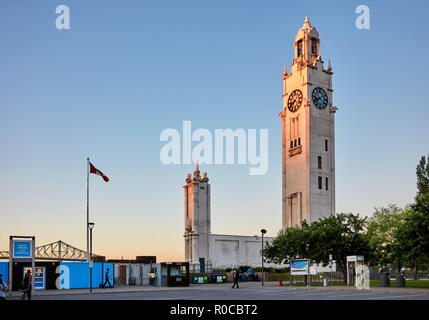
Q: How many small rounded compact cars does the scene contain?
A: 0